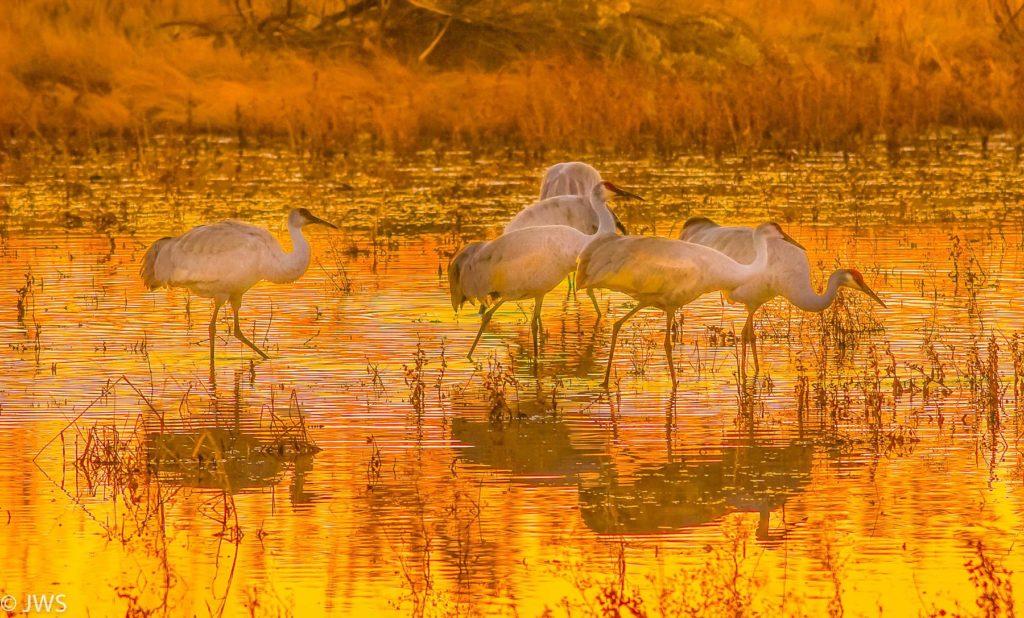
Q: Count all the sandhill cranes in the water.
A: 6